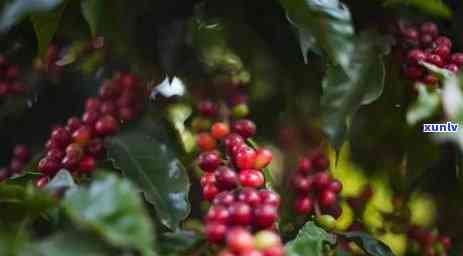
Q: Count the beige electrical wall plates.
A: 0